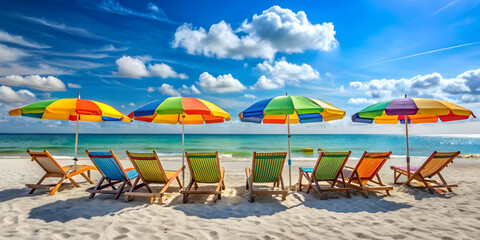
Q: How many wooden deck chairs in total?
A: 8